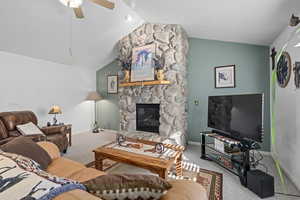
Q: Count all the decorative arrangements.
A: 2